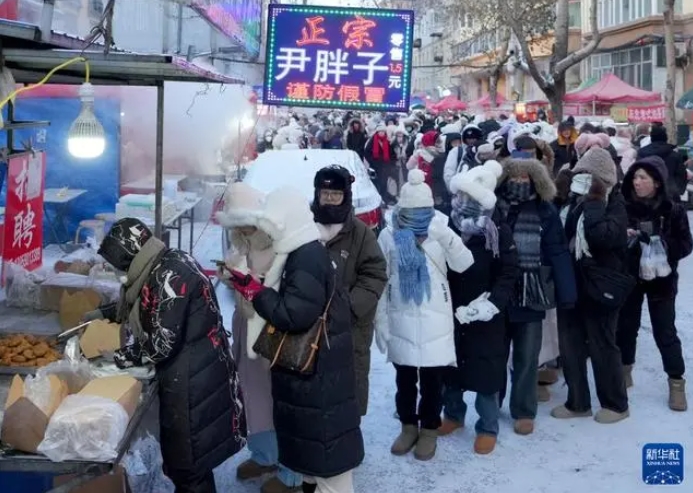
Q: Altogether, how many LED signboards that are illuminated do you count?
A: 1